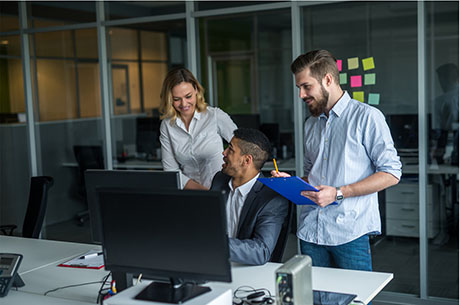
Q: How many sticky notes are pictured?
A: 8